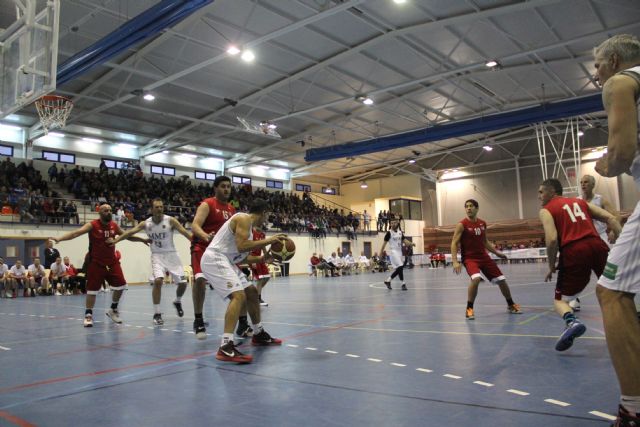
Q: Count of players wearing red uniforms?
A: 5